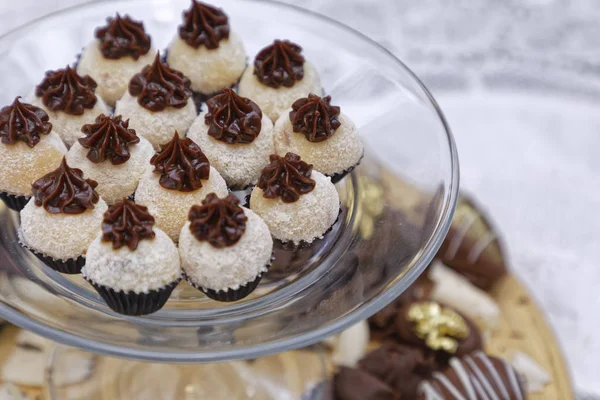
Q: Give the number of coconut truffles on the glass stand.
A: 14